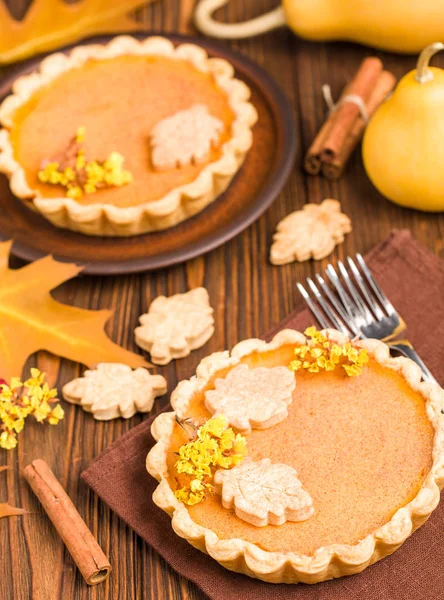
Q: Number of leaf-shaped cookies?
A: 6